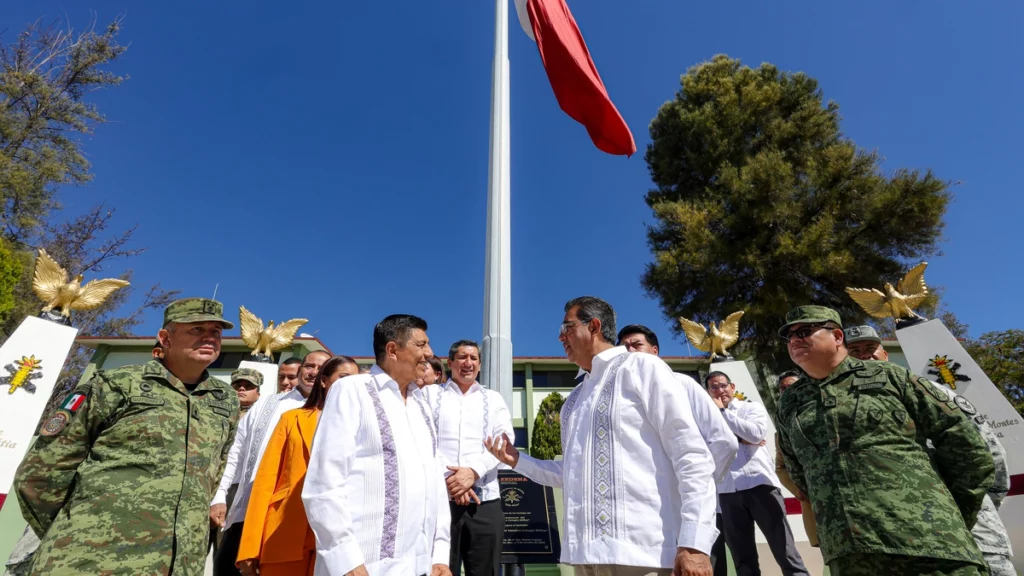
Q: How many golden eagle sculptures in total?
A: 4